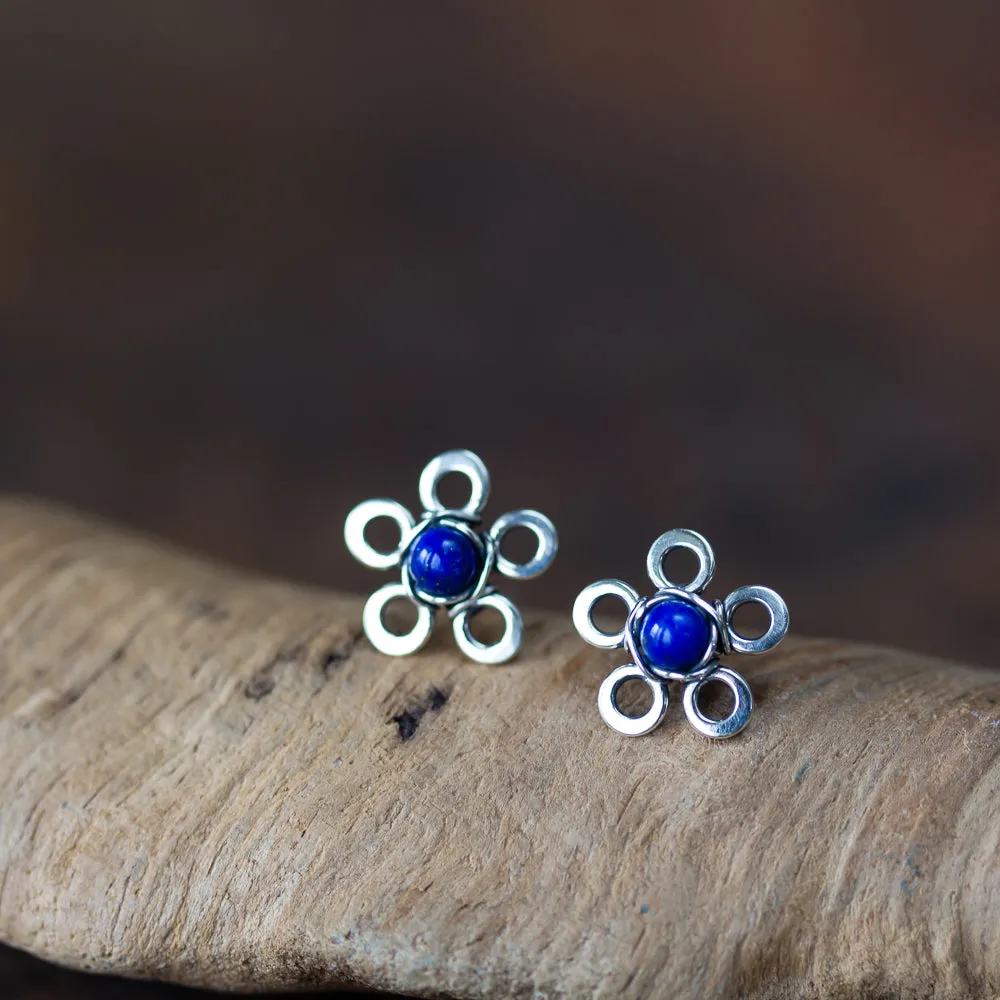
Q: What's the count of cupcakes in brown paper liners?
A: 0